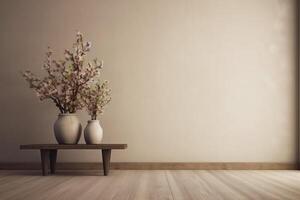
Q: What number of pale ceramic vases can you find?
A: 2